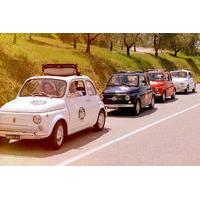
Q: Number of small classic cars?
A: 4